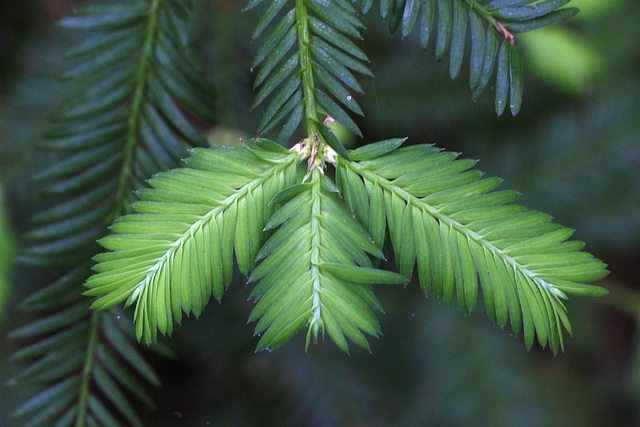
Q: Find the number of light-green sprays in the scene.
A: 3